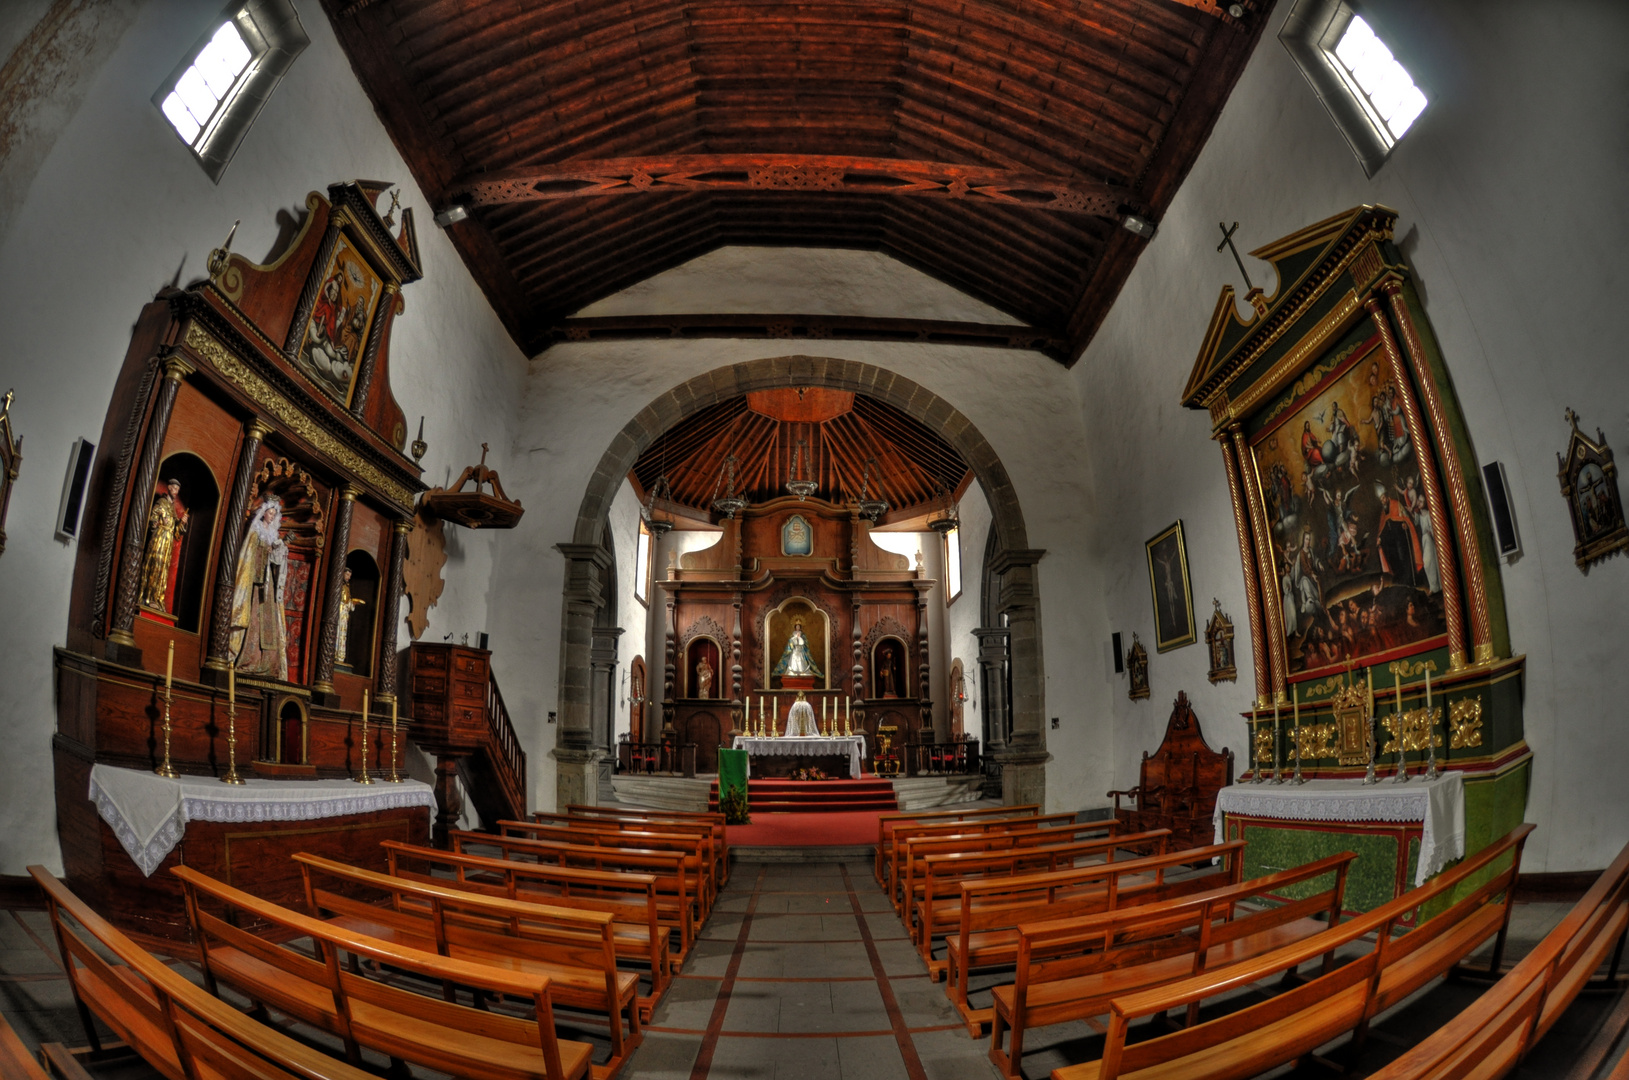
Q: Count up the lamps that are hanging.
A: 5